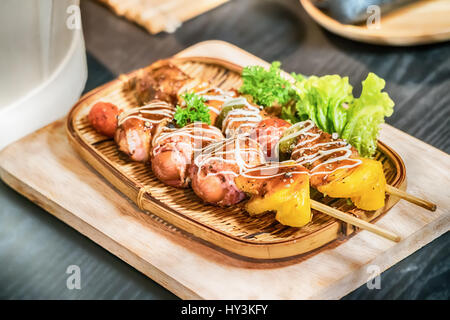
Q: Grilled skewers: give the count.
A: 2